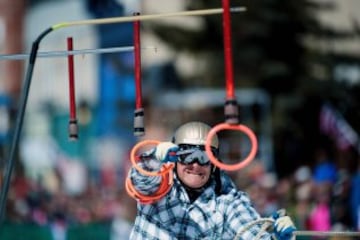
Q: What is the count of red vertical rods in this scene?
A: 3